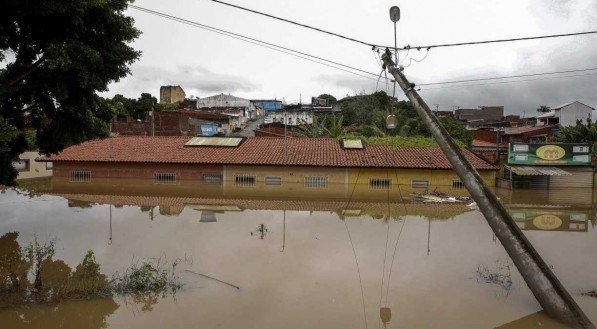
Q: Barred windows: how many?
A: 6